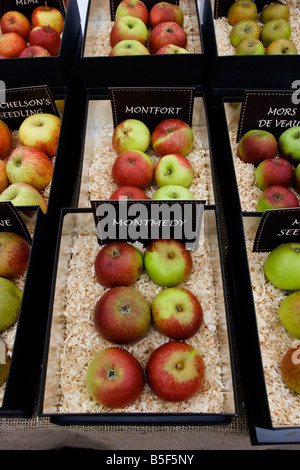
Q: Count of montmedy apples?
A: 6